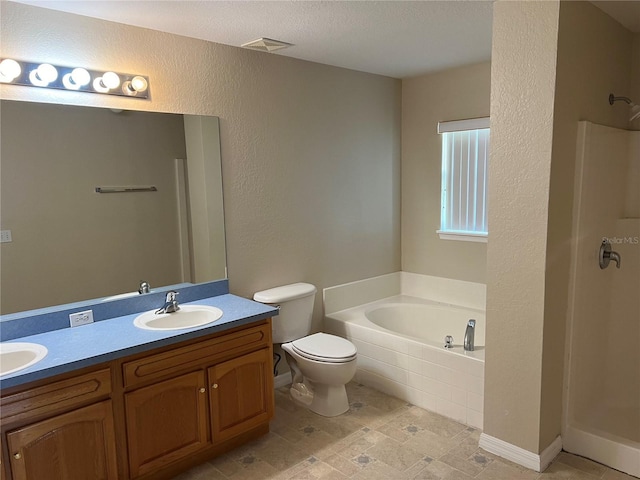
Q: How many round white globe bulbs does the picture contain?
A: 5